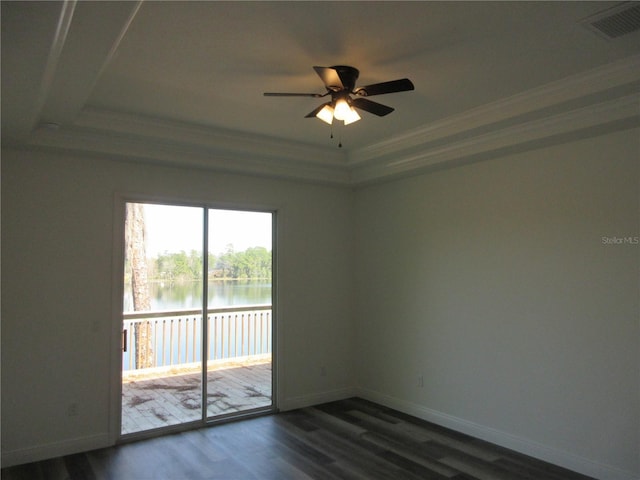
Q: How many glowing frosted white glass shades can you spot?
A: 3